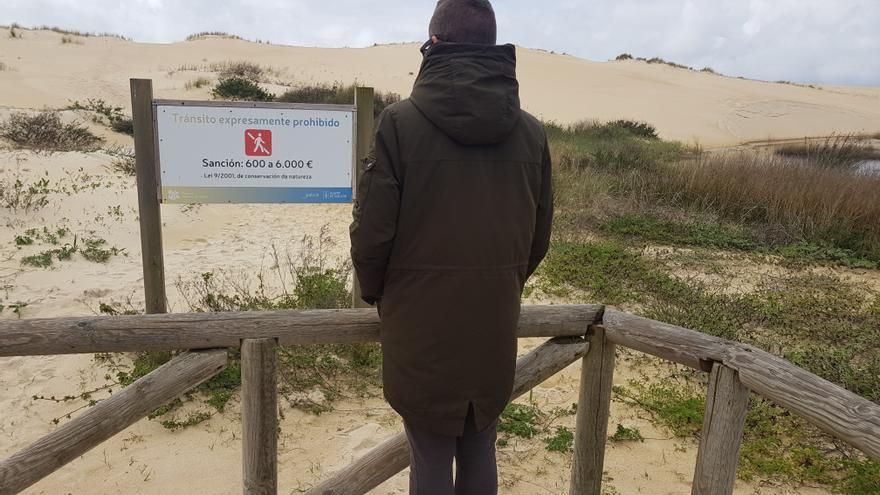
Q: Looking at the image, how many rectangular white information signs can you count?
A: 1